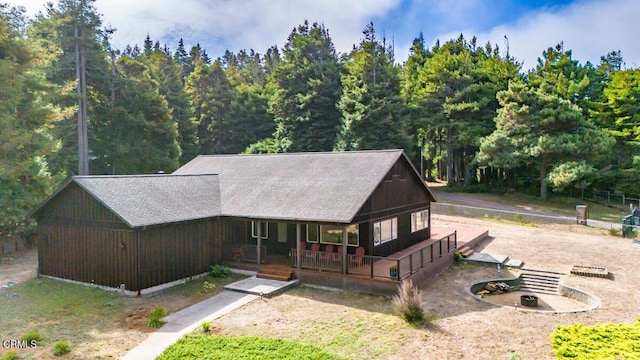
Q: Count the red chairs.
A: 5